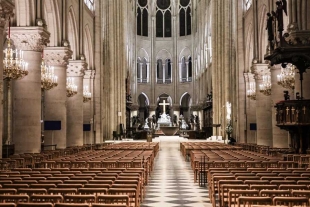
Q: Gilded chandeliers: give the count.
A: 7